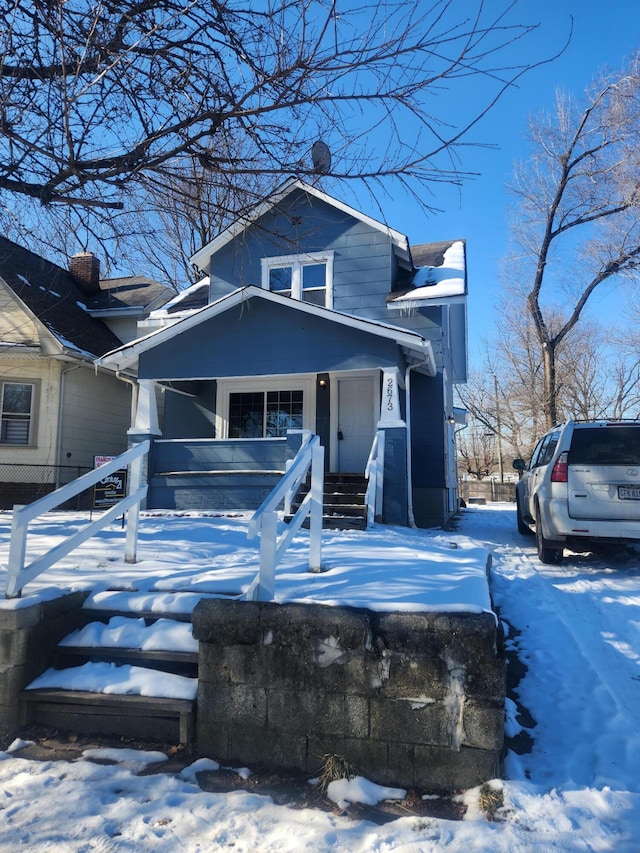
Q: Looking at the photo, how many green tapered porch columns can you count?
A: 0